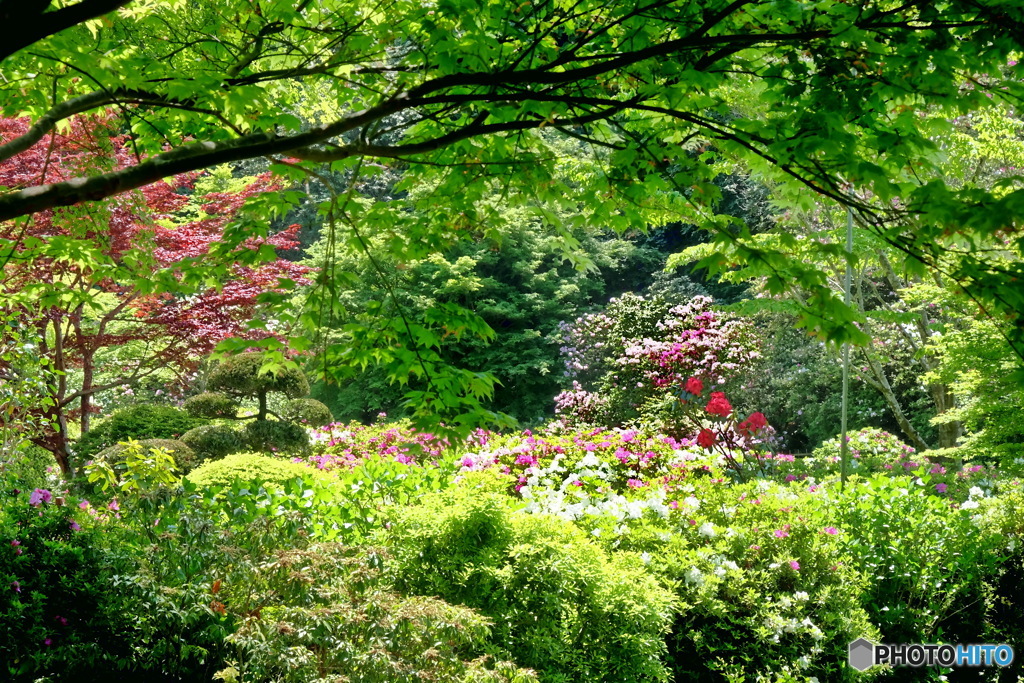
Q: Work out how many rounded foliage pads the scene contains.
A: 6